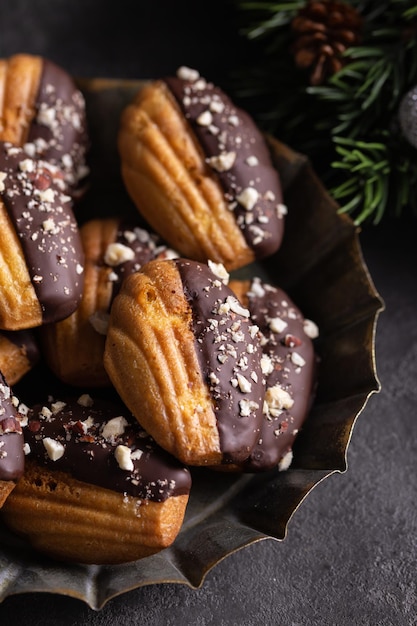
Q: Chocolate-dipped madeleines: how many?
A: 9